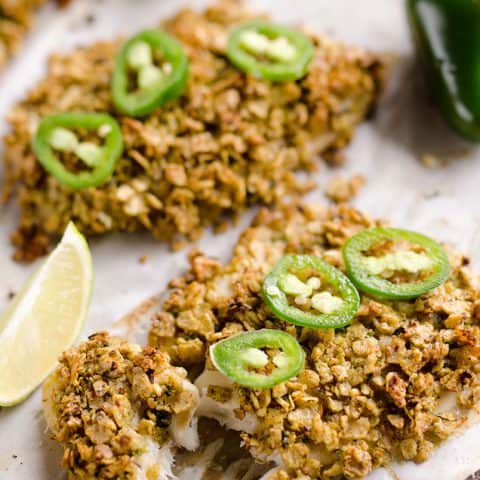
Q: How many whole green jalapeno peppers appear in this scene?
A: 1